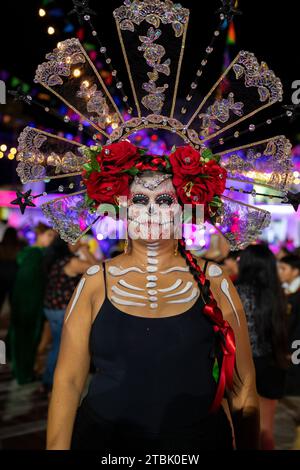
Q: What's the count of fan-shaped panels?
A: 7